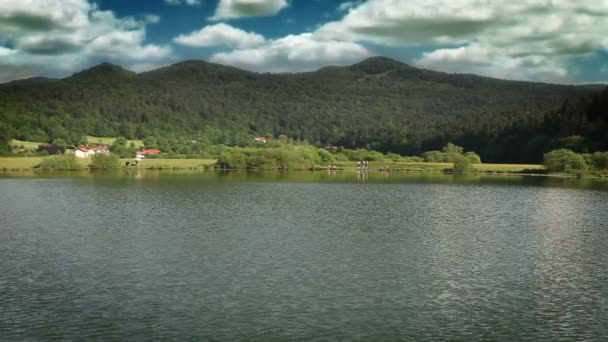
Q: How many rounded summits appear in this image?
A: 3